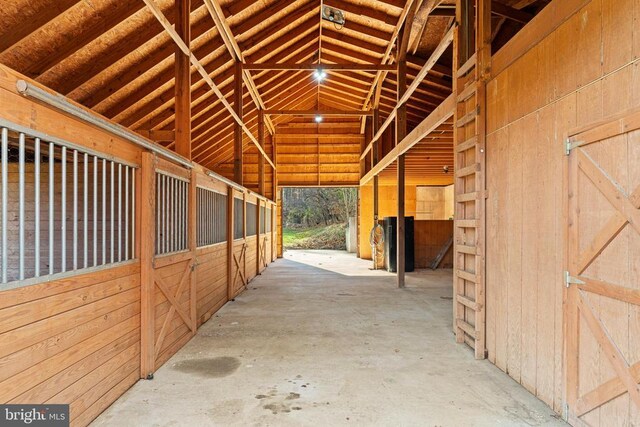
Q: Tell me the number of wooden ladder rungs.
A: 11